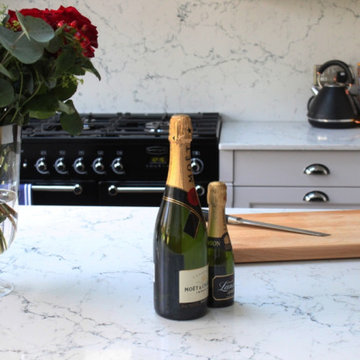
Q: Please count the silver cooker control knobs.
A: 6